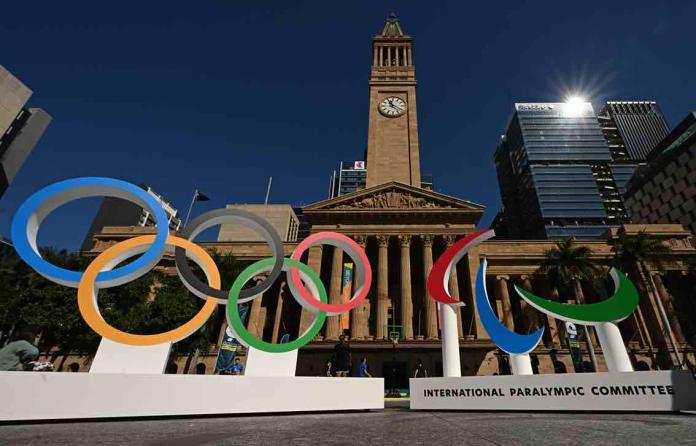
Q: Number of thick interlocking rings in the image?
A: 5